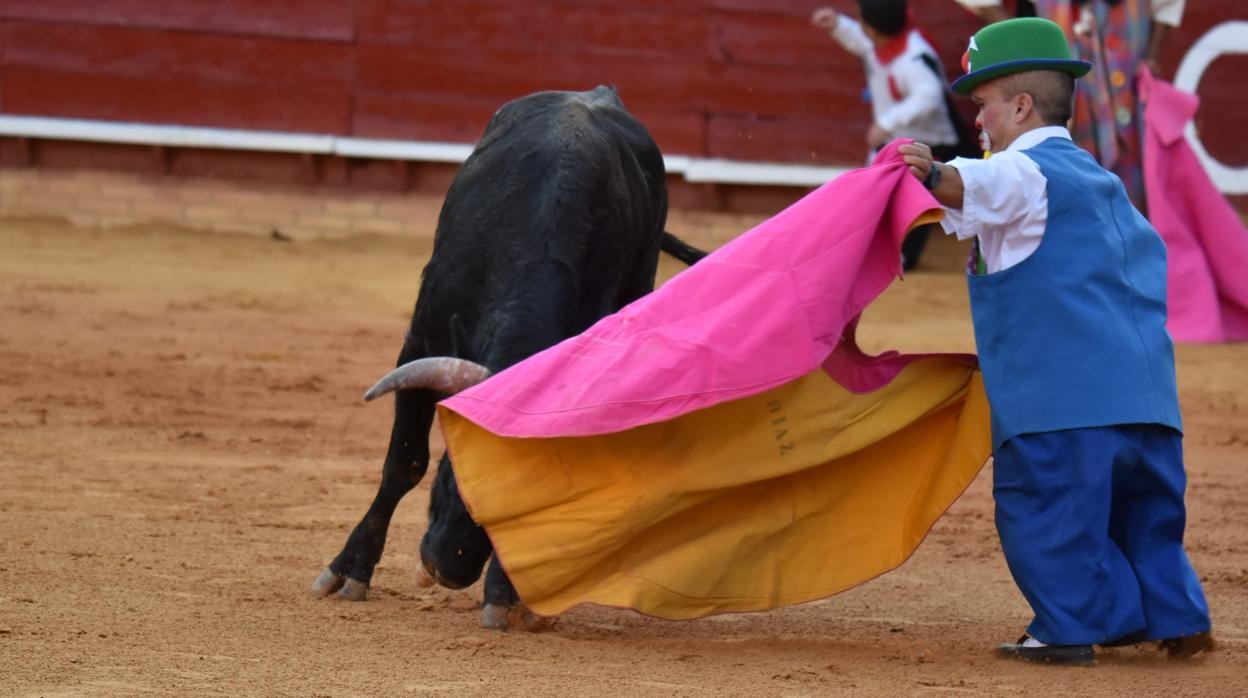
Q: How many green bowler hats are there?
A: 1